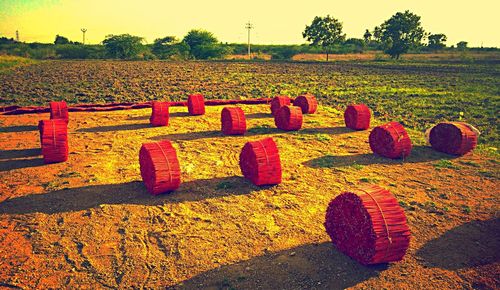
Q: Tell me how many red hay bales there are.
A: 14